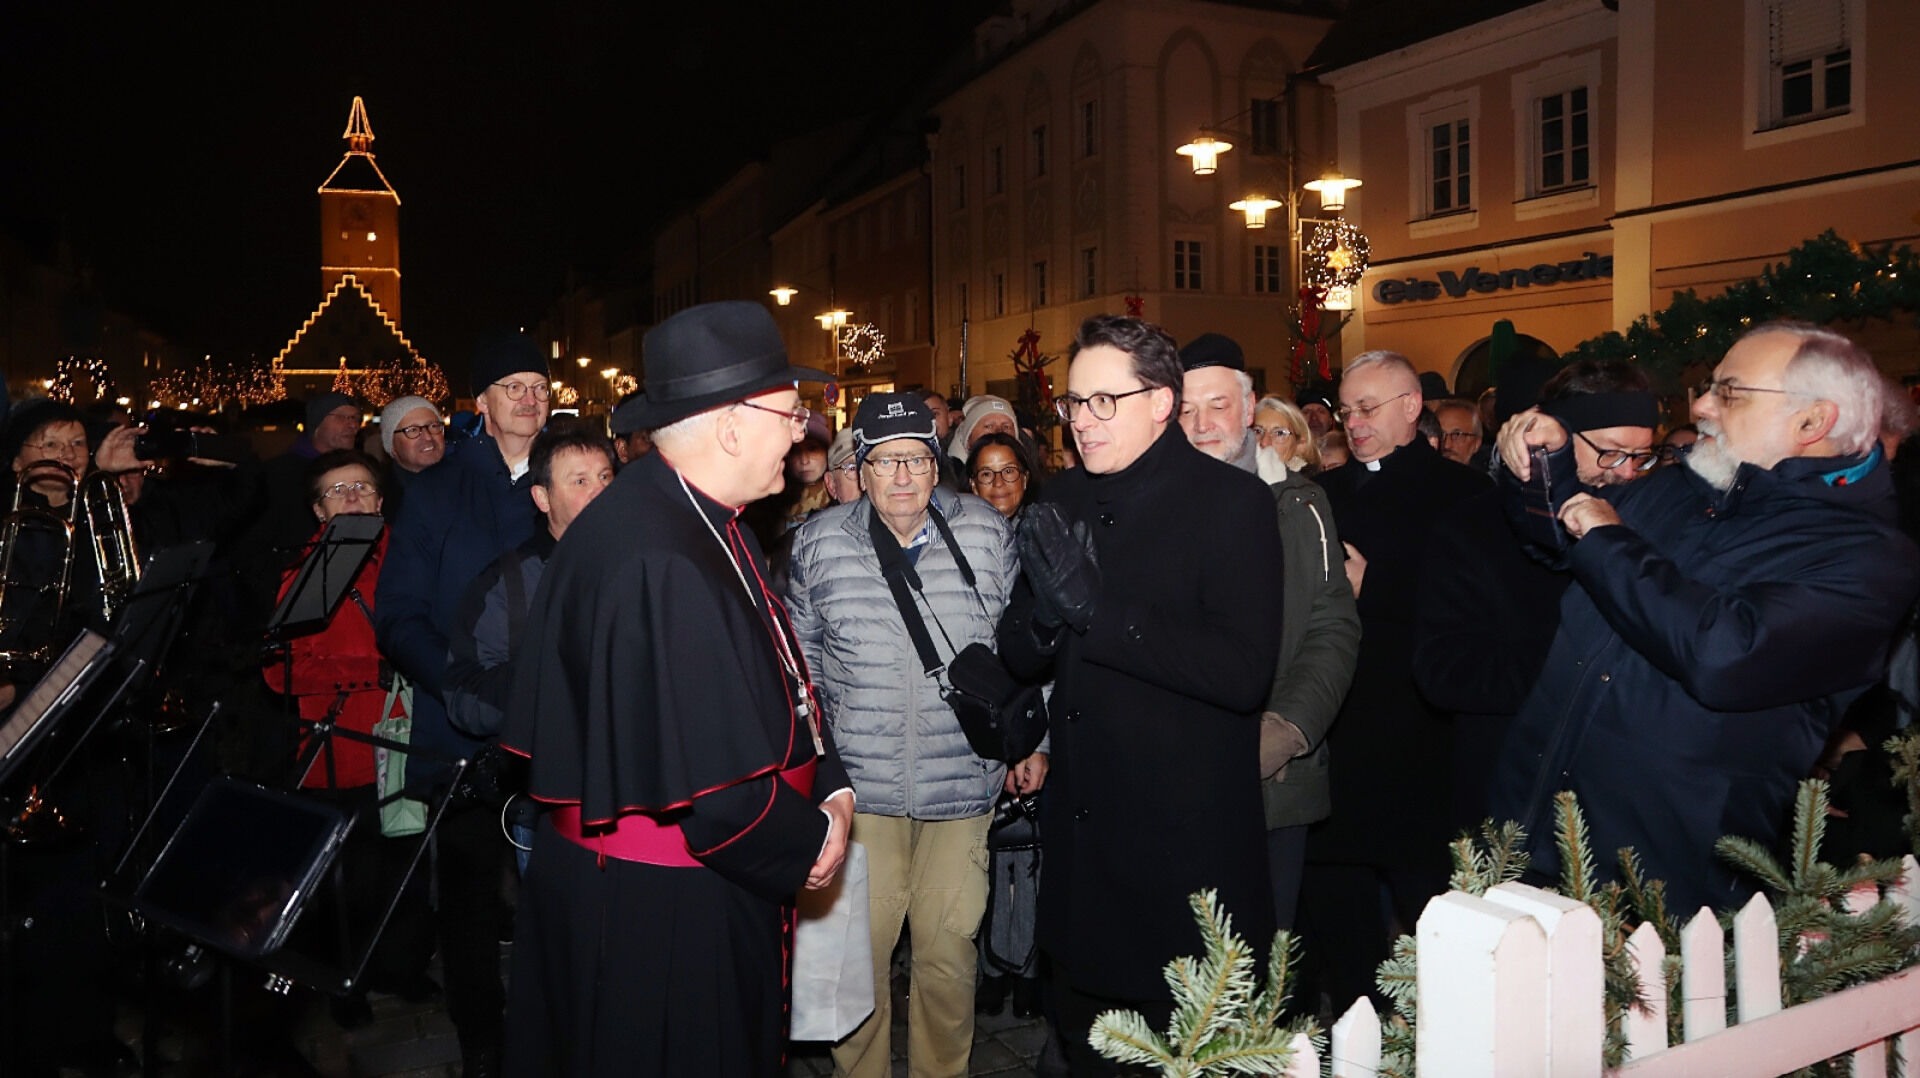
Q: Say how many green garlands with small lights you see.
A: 1